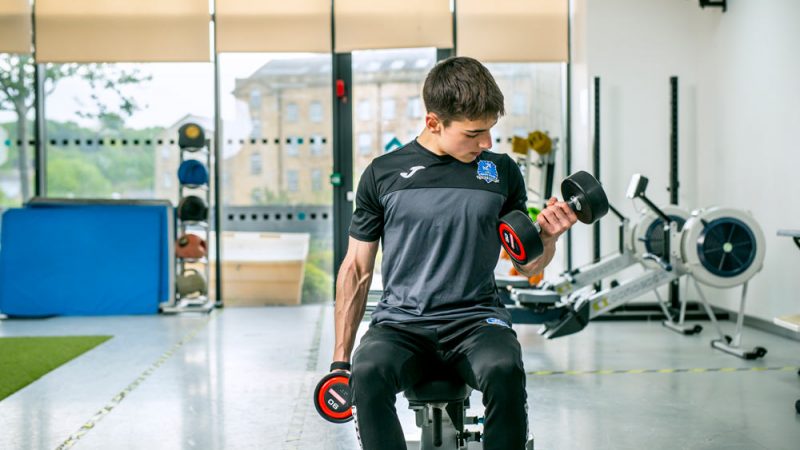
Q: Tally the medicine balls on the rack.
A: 5